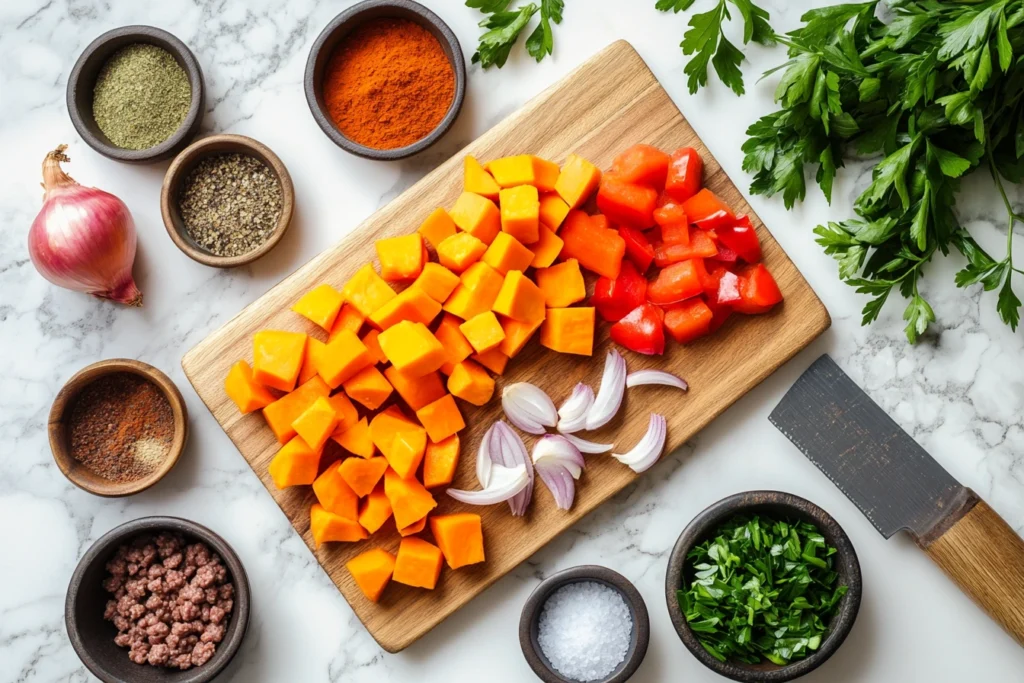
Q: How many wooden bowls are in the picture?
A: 2